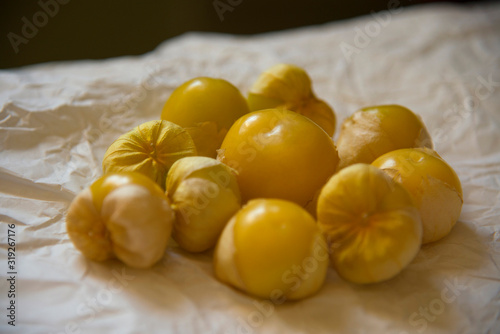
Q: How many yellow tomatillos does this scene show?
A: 10